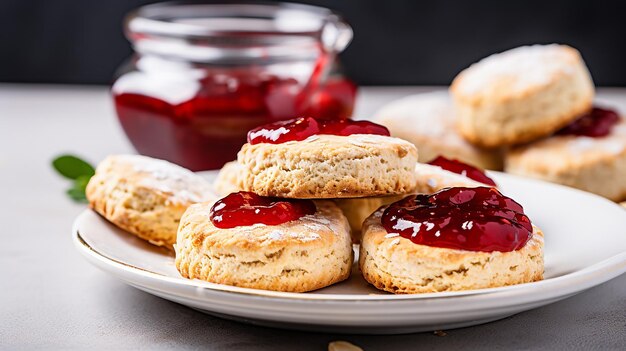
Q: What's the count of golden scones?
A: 9